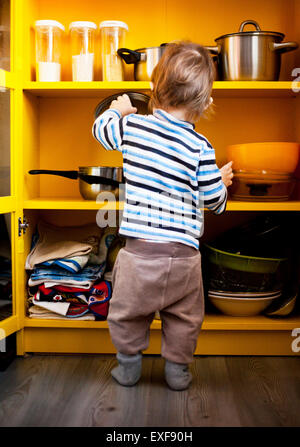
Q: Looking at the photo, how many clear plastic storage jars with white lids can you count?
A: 3